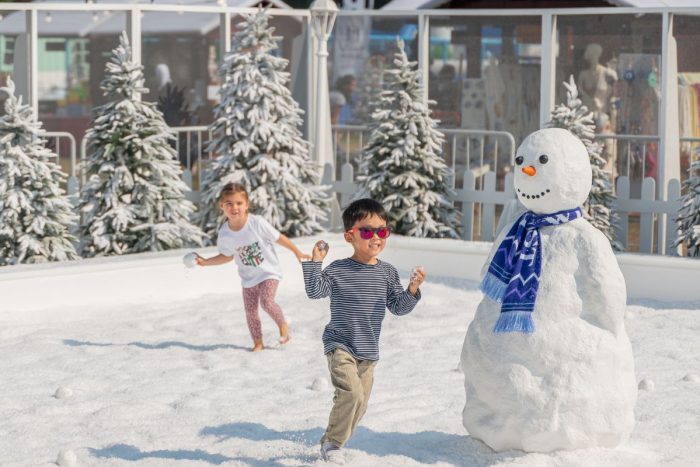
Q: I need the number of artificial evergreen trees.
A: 6